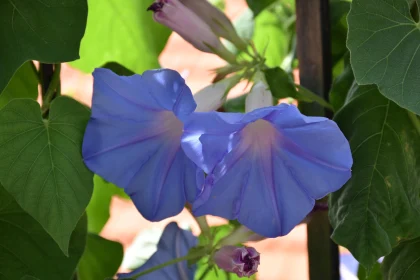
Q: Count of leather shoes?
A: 0